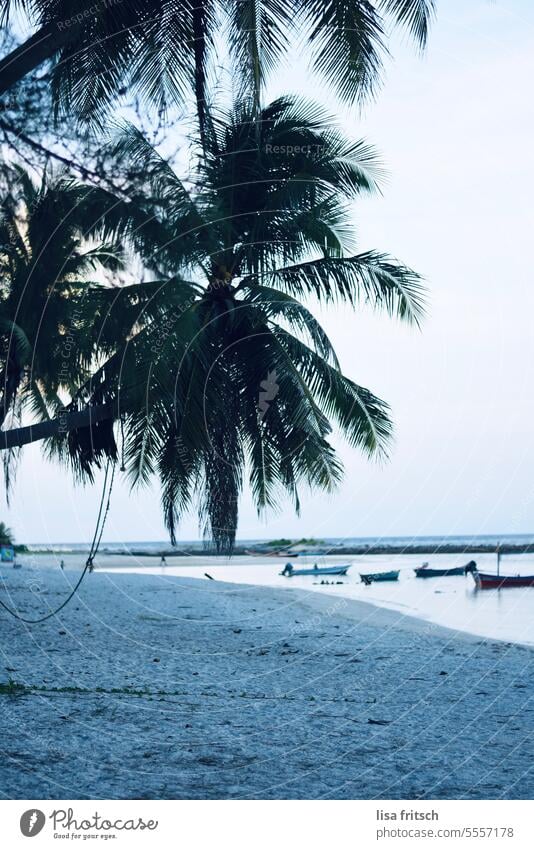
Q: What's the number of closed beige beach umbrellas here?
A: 0